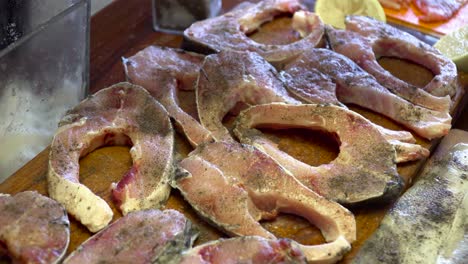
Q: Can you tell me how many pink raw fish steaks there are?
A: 11